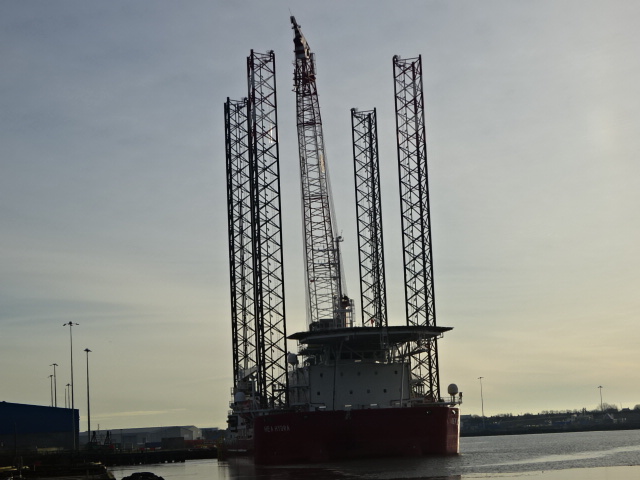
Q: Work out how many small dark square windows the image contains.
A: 9